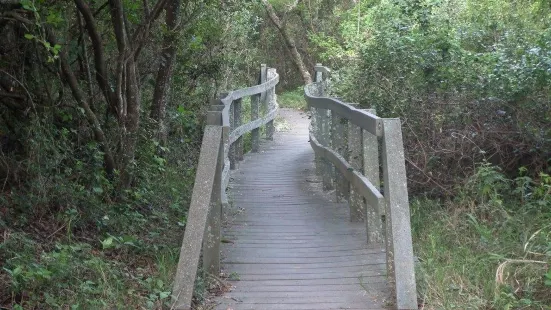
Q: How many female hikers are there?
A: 0